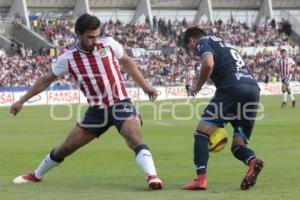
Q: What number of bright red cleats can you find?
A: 2